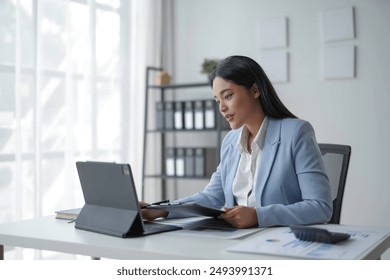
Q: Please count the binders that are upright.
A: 10